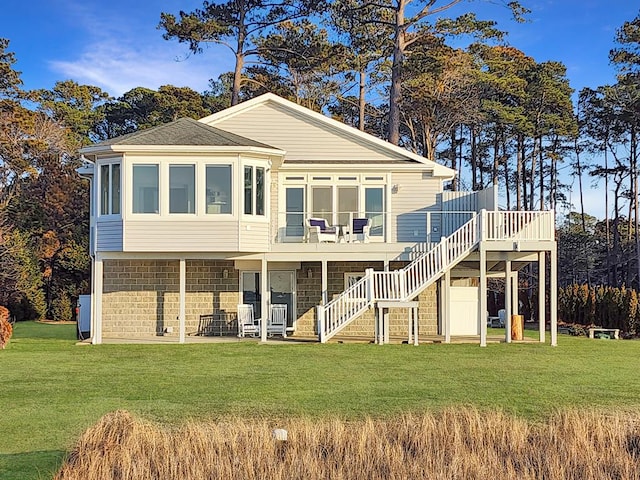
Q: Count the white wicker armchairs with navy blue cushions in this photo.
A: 2